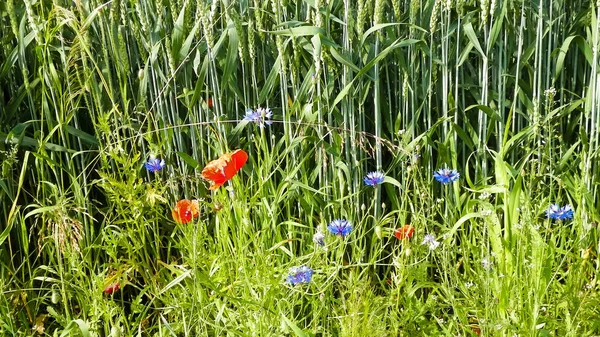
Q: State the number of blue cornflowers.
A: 7